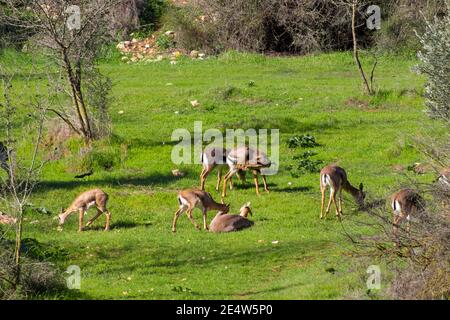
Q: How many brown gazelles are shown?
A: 7